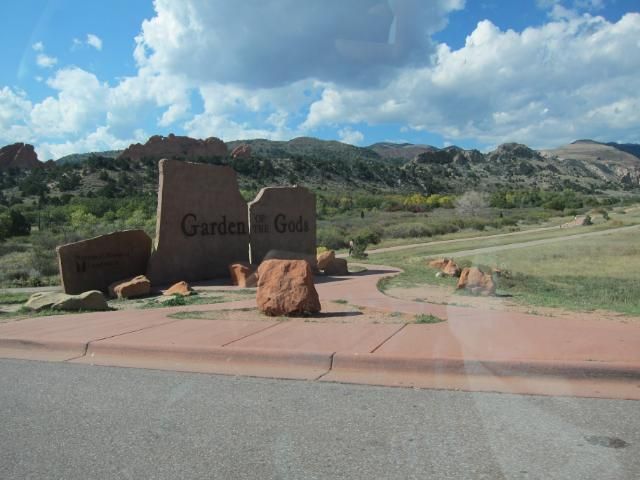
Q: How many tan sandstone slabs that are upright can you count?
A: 3